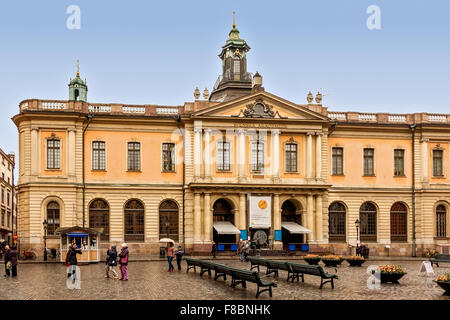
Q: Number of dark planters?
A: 5